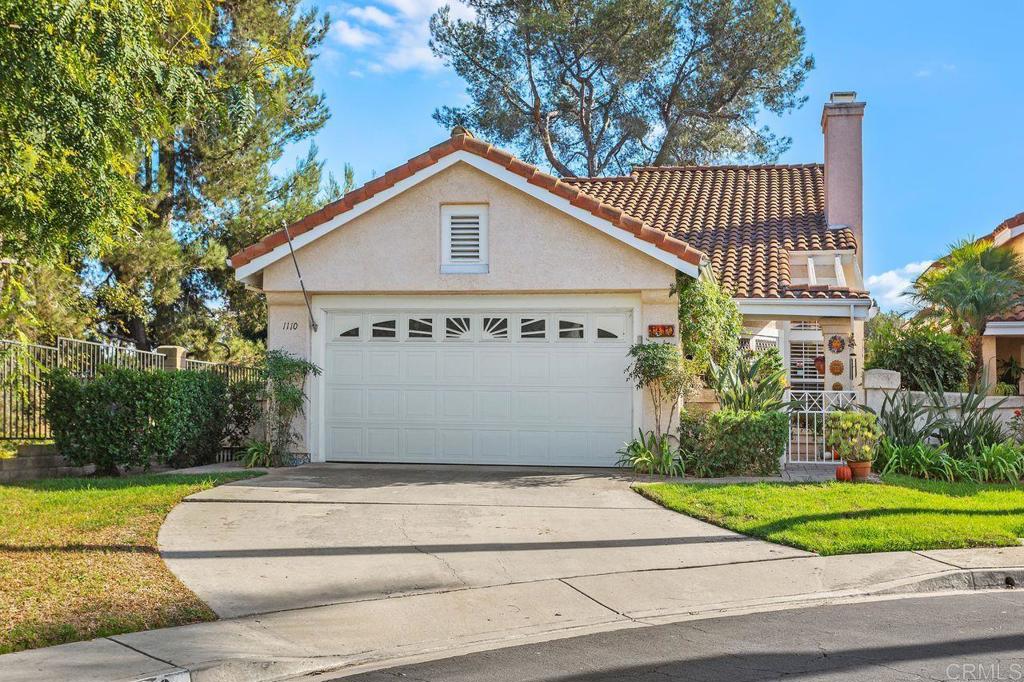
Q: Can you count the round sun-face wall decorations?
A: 3